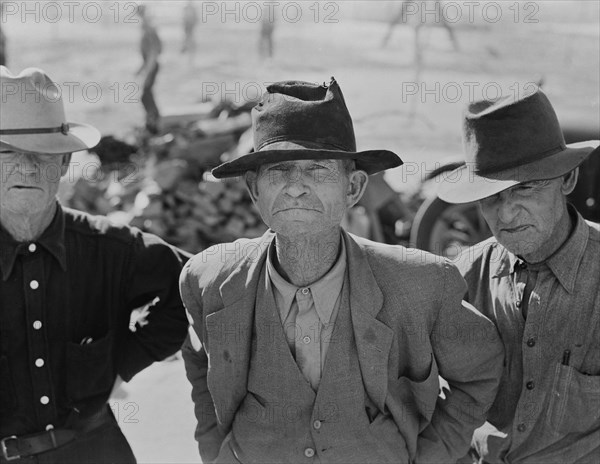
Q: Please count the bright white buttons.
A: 6